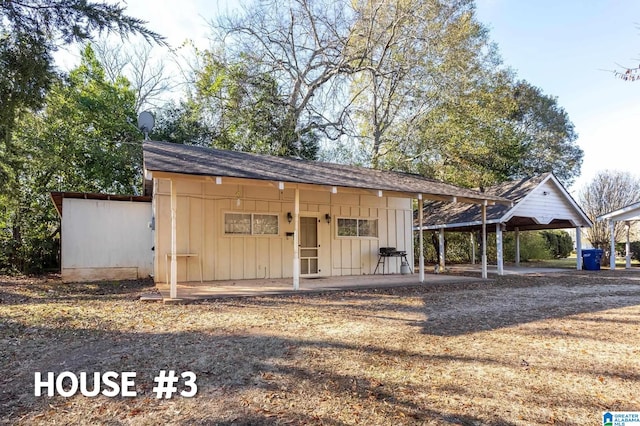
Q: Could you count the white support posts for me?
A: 11